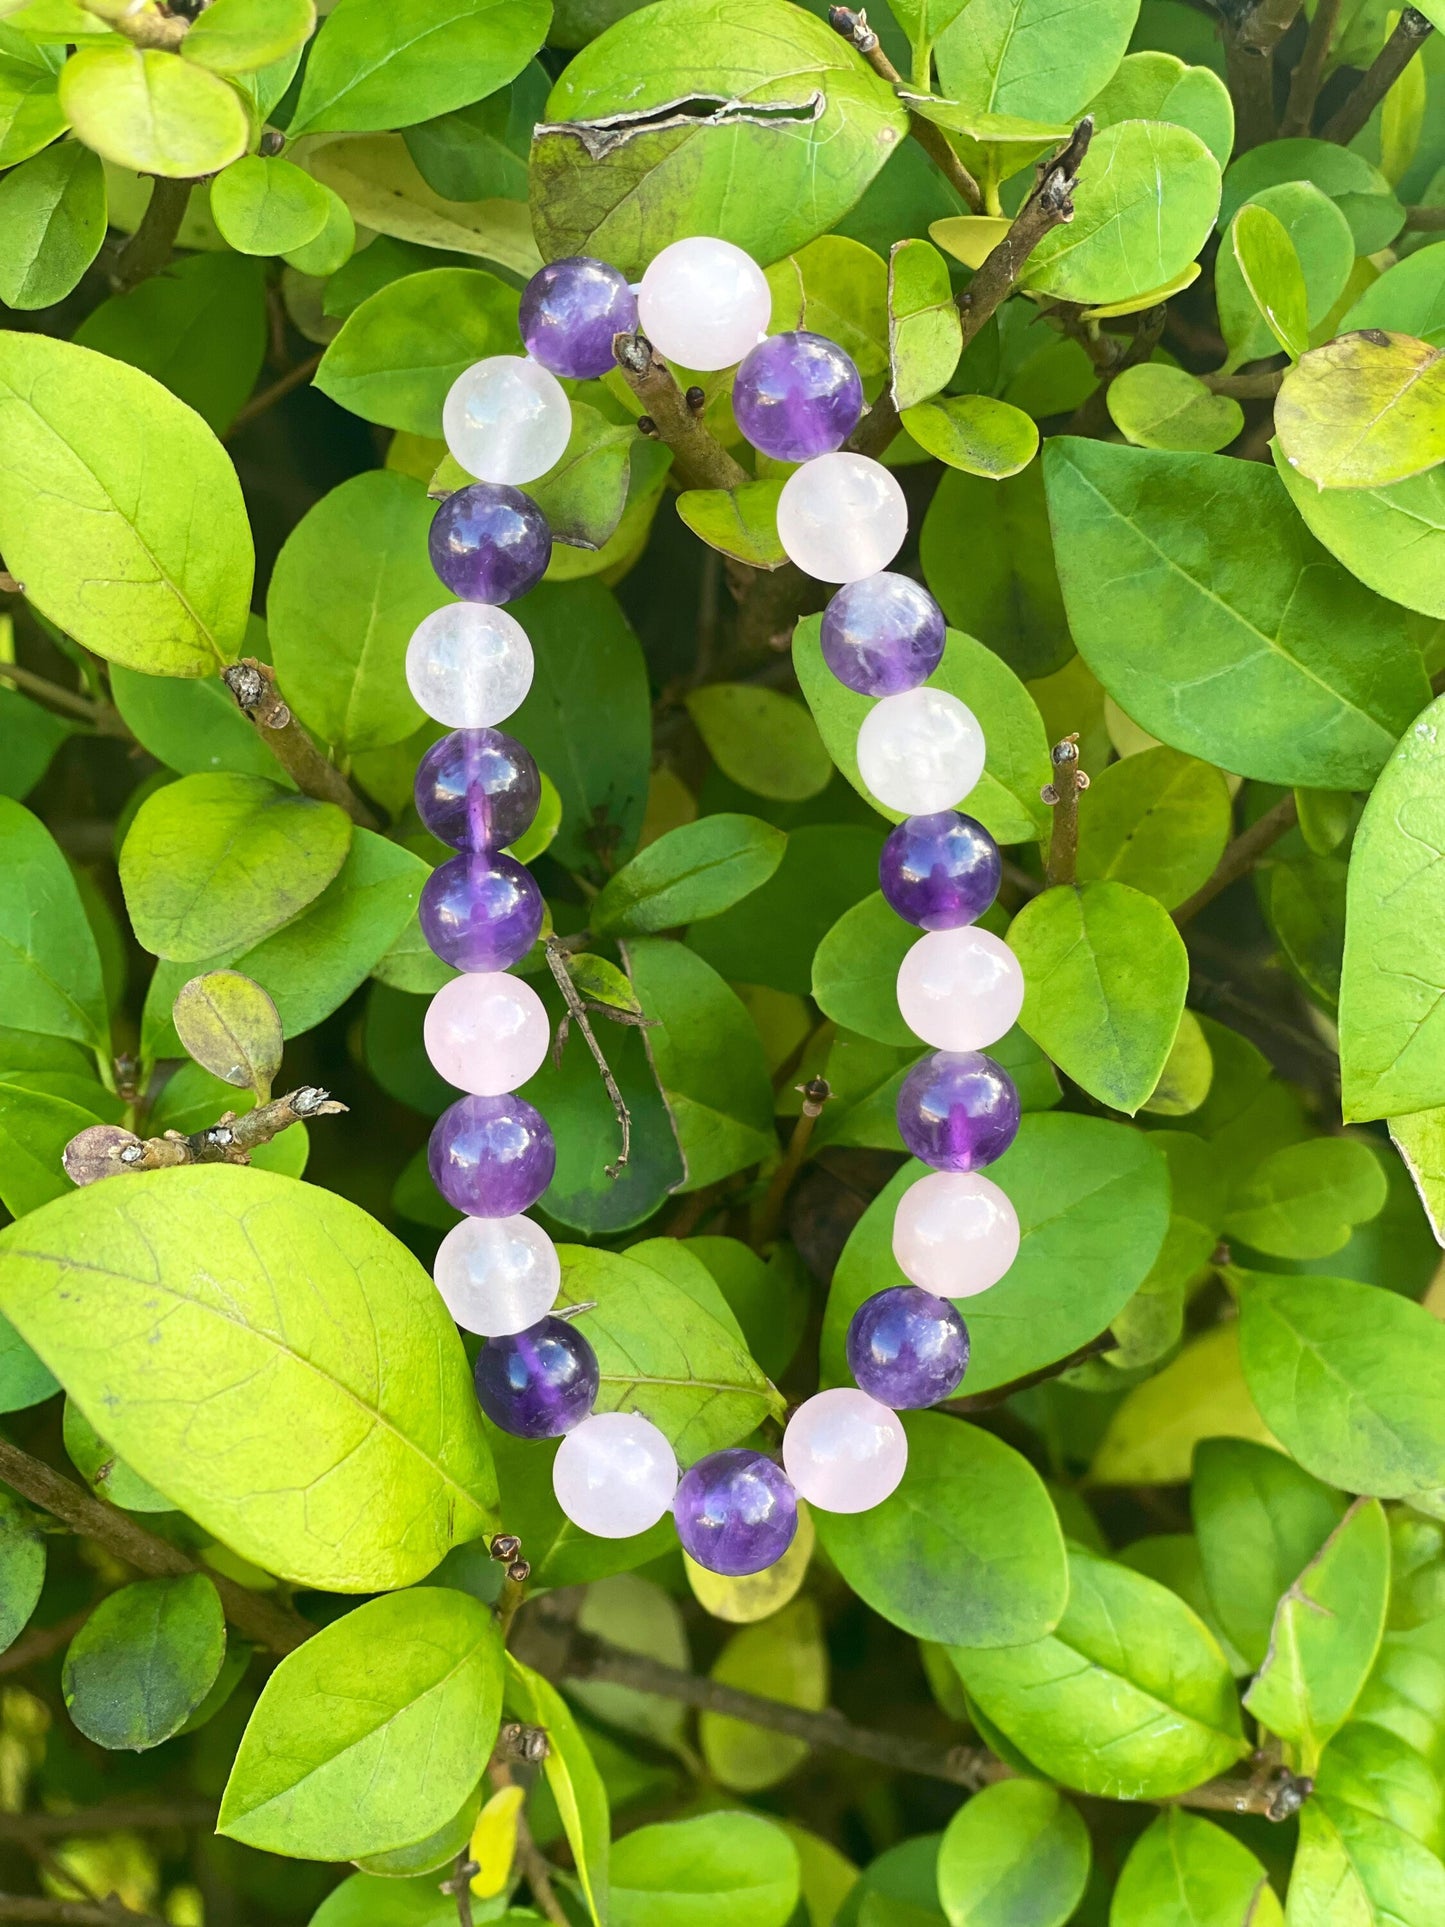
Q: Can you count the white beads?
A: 11